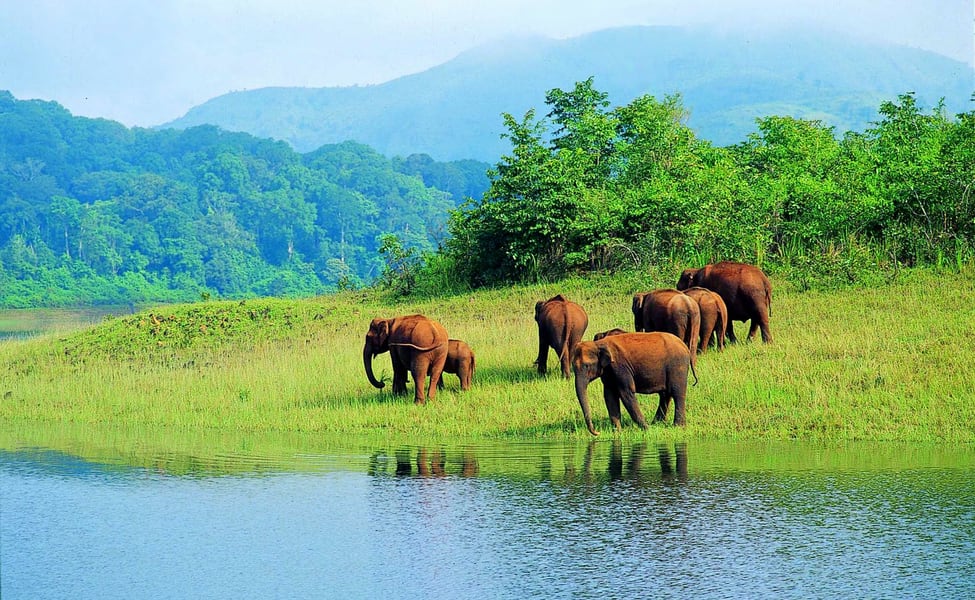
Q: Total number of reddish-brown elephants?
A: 8